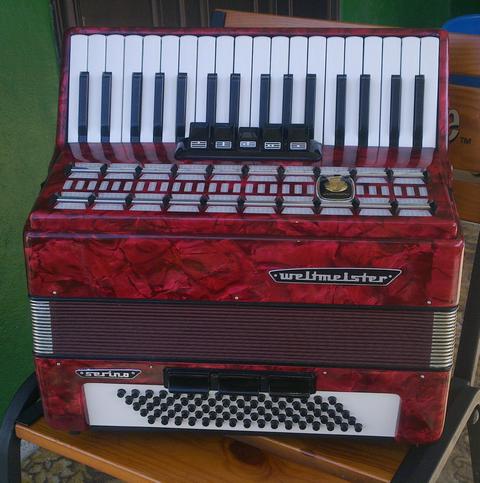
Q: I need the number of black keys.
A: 14